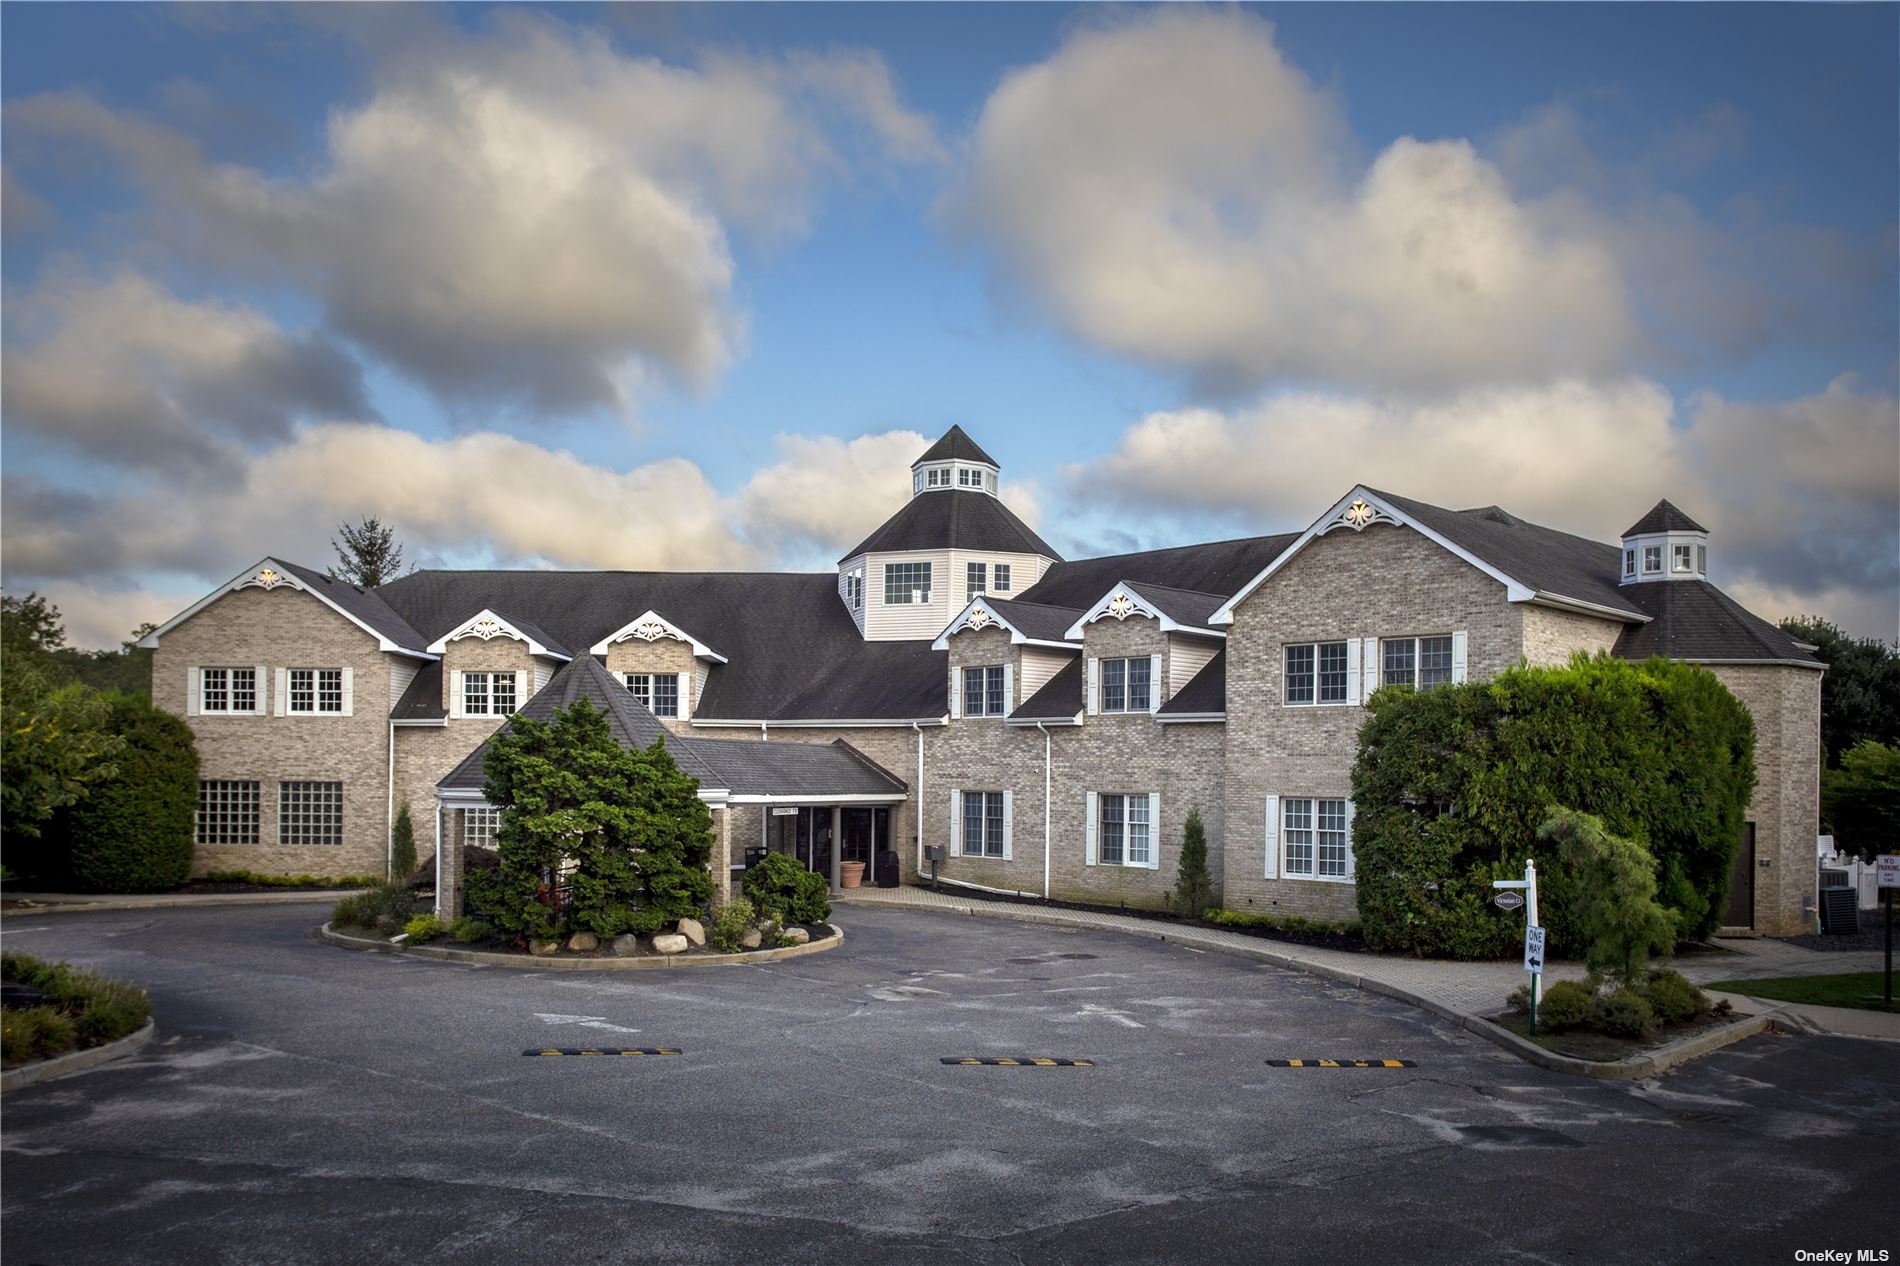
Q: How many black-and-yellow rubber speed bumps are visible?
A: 3